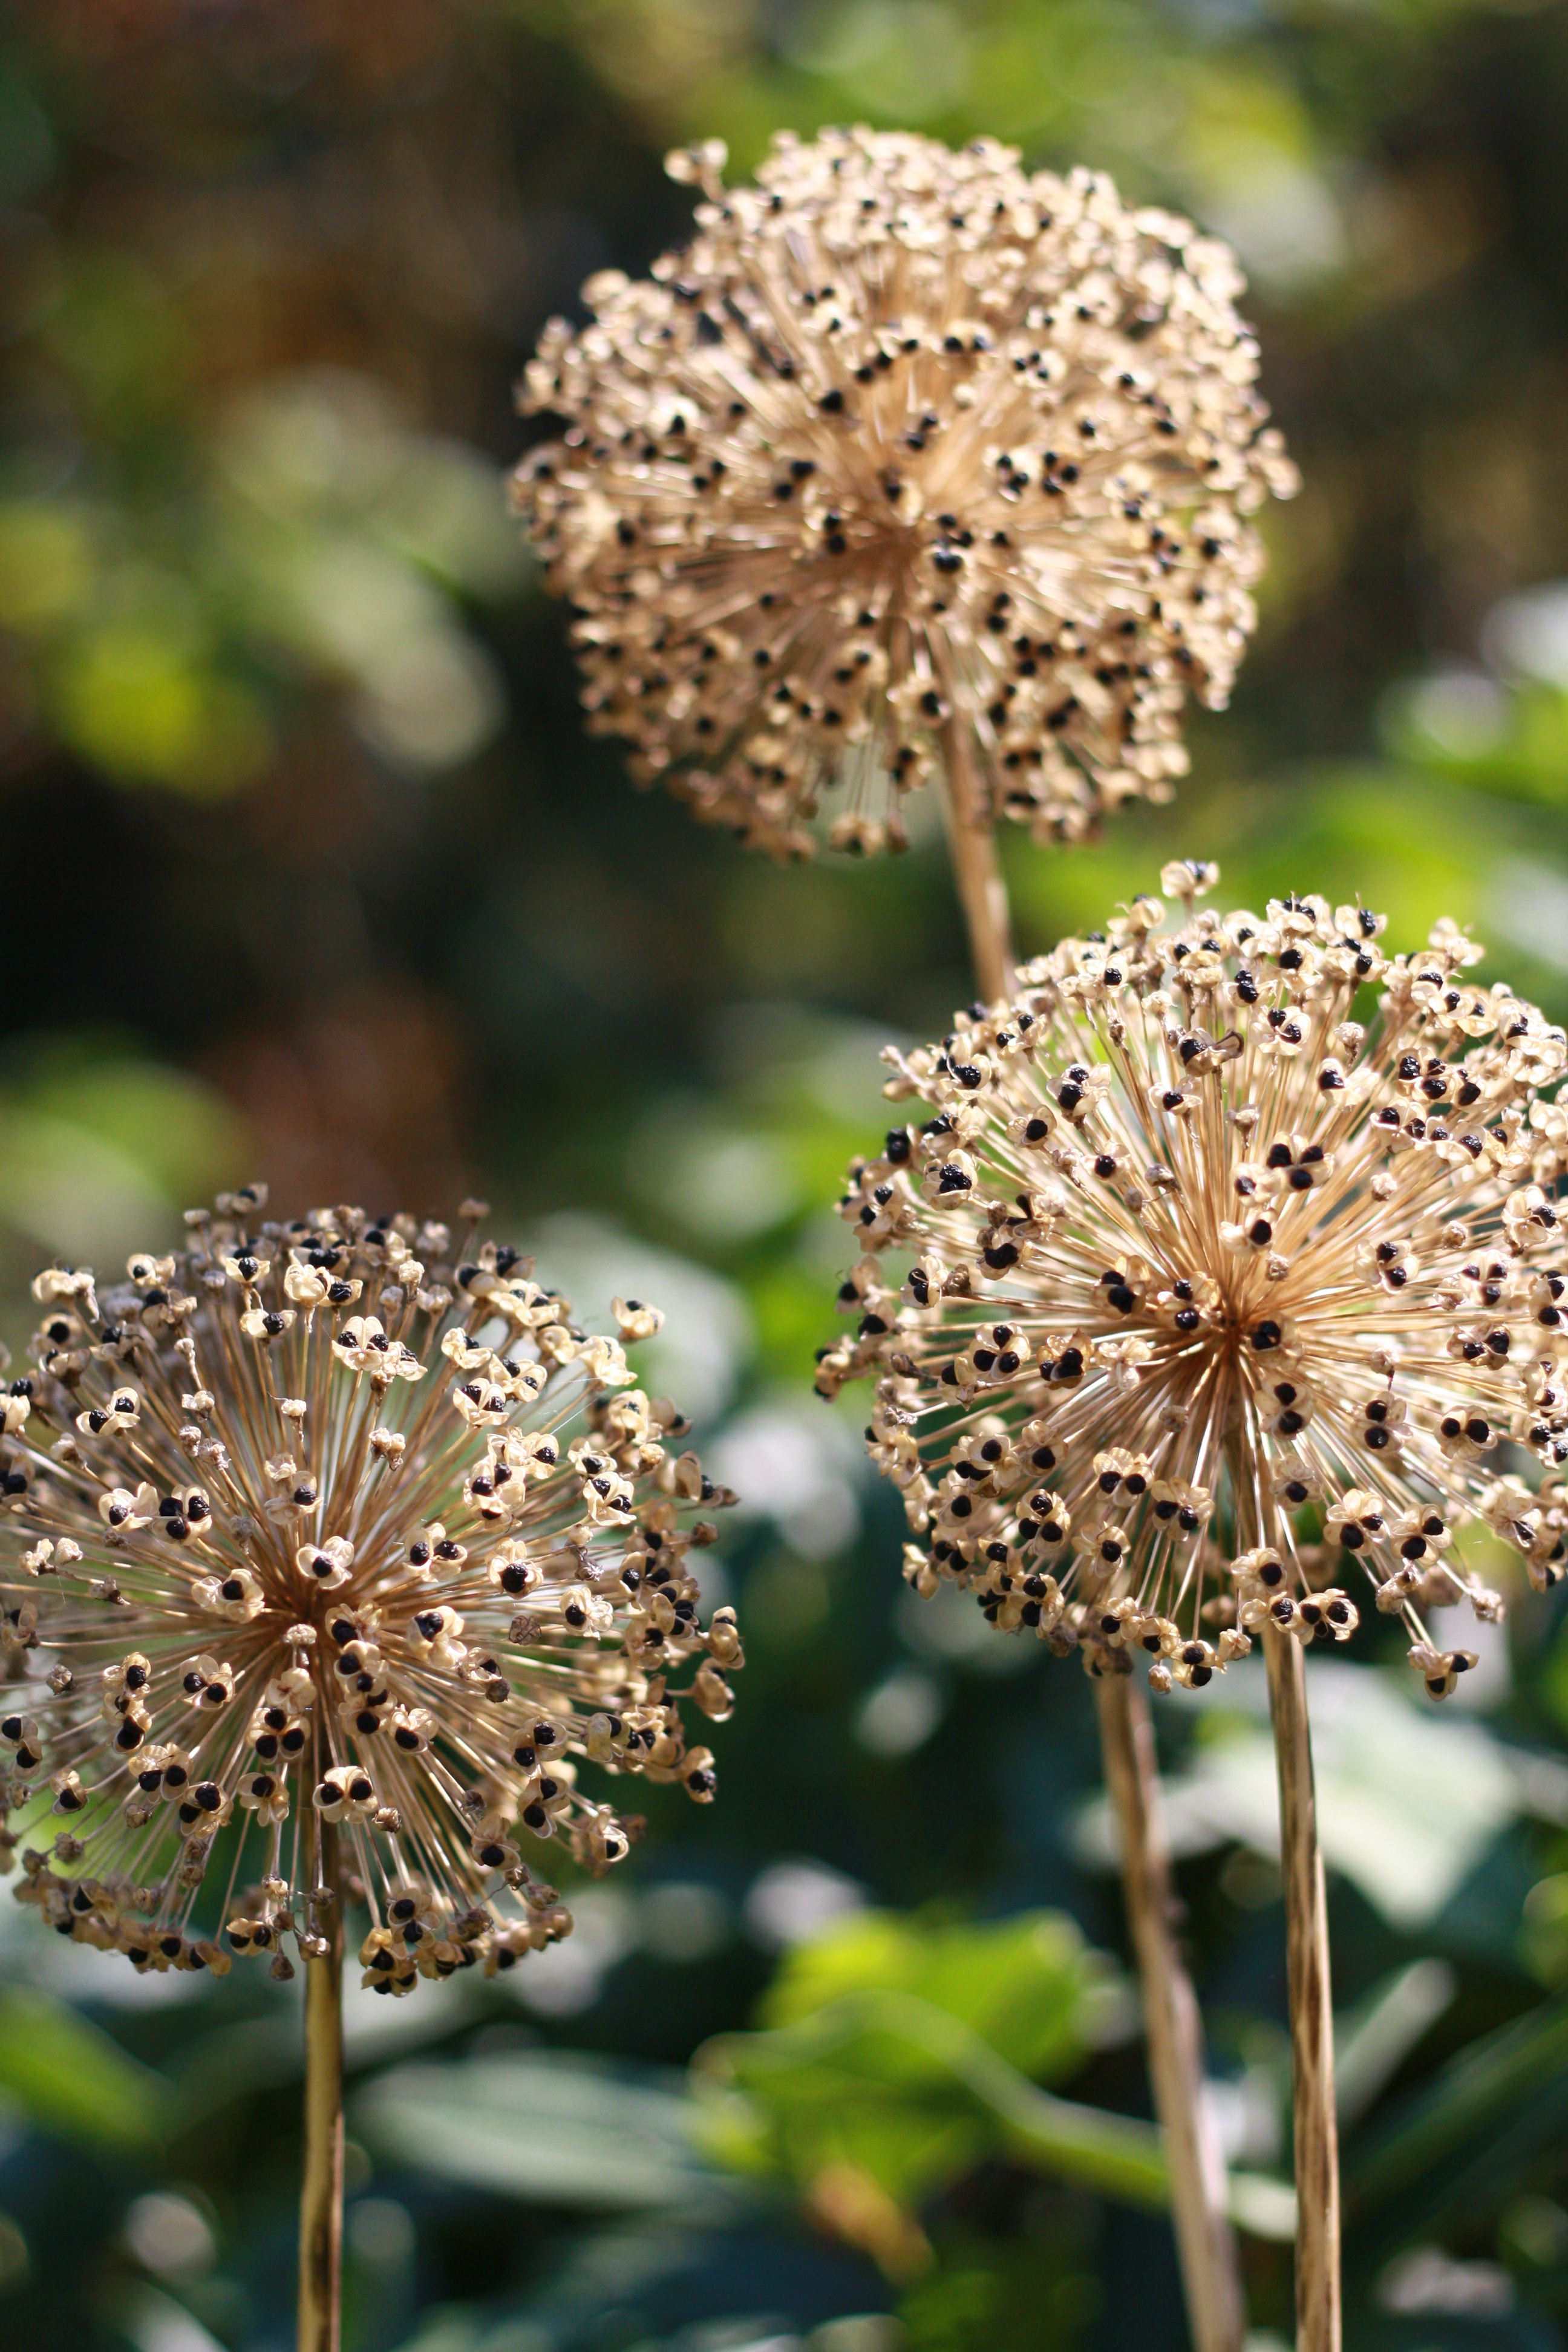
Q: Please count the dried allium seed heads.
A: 3